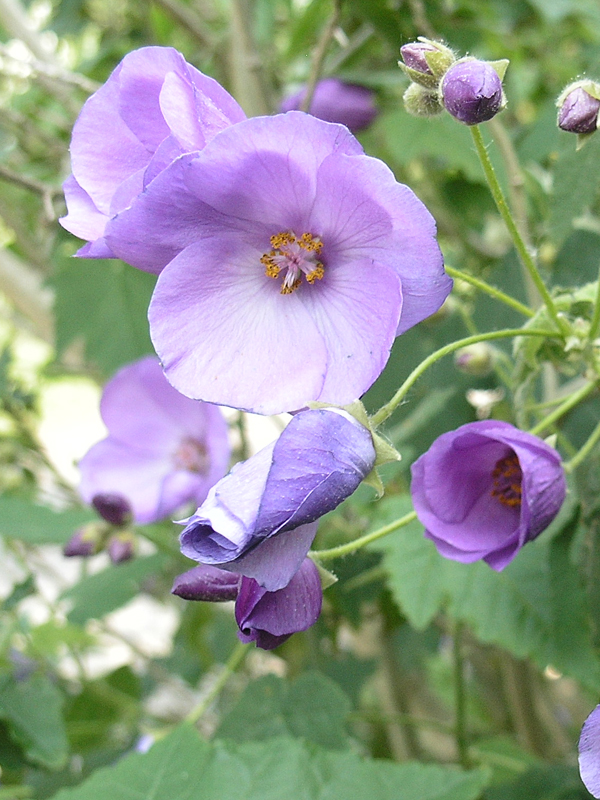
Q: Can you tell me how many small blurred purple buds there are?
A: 3